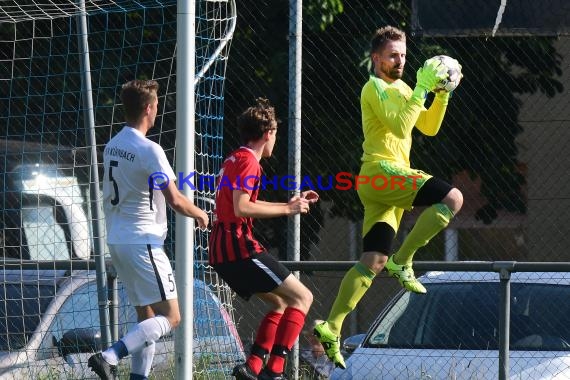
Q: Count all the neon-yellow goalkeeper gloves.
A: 2